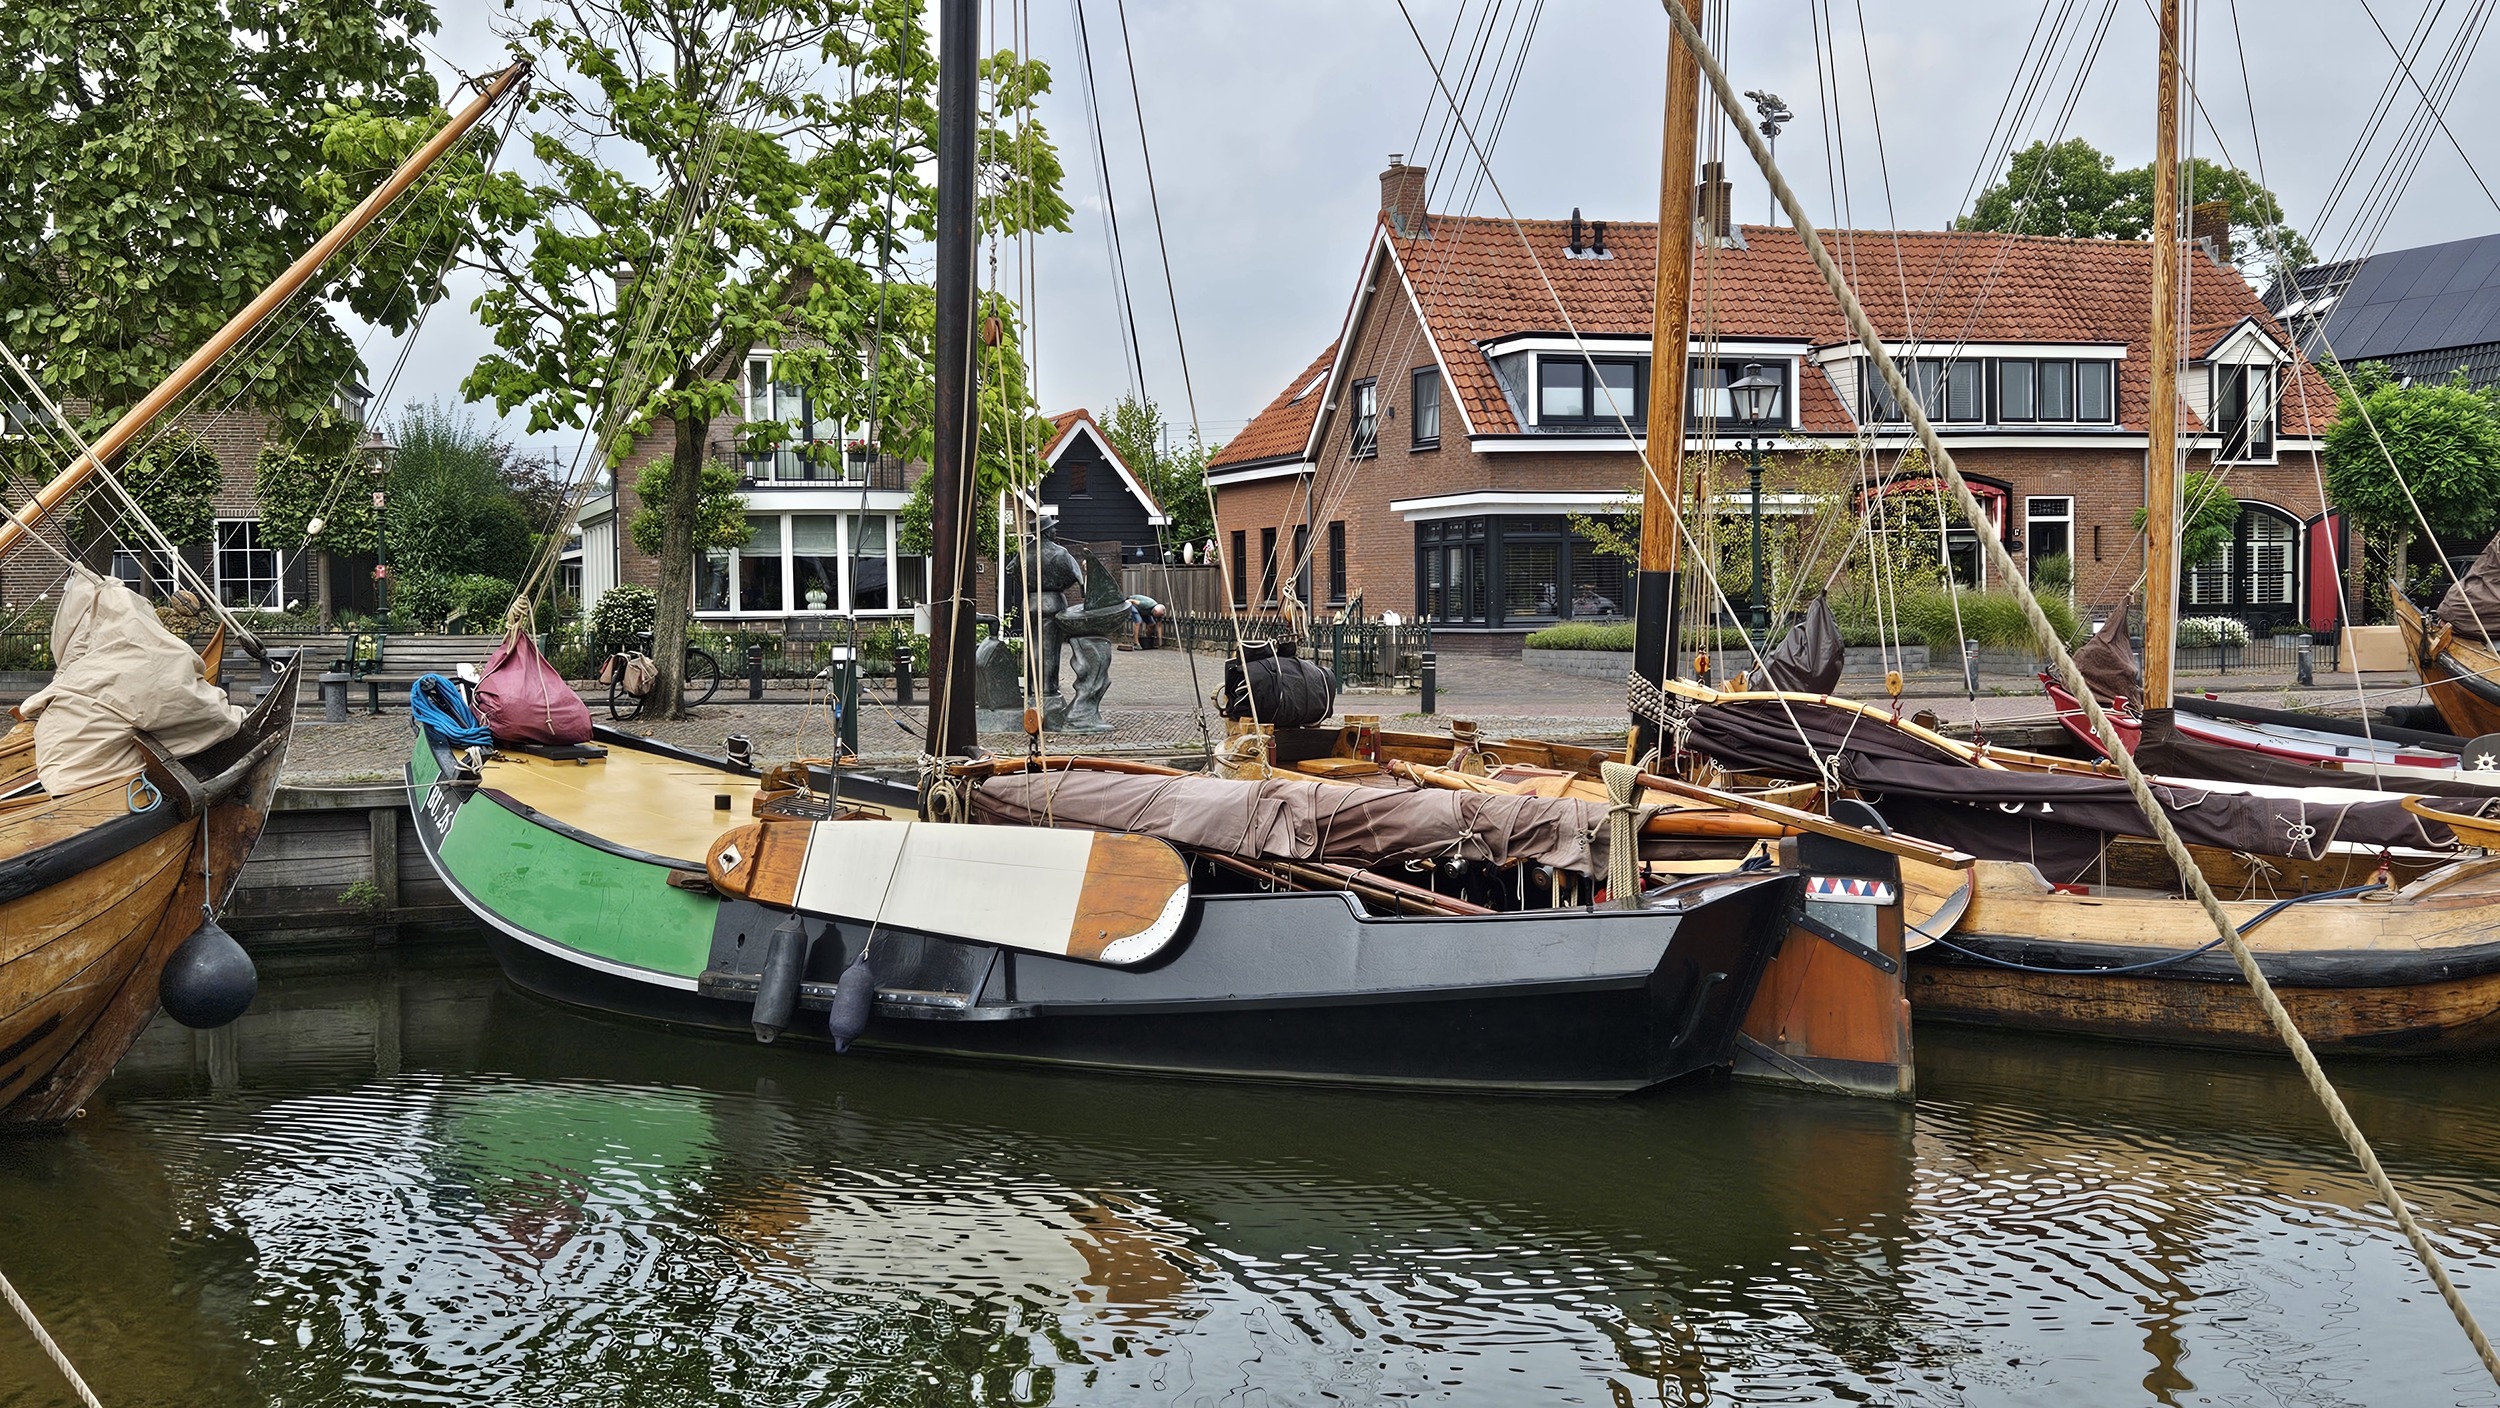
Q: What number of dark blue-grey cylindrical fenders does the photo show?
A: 2